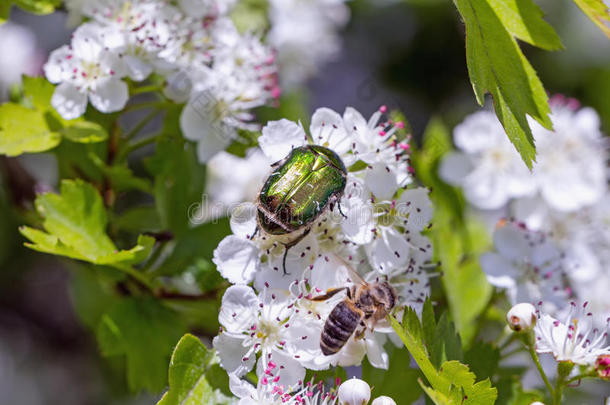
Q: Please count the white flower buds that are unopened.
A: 3